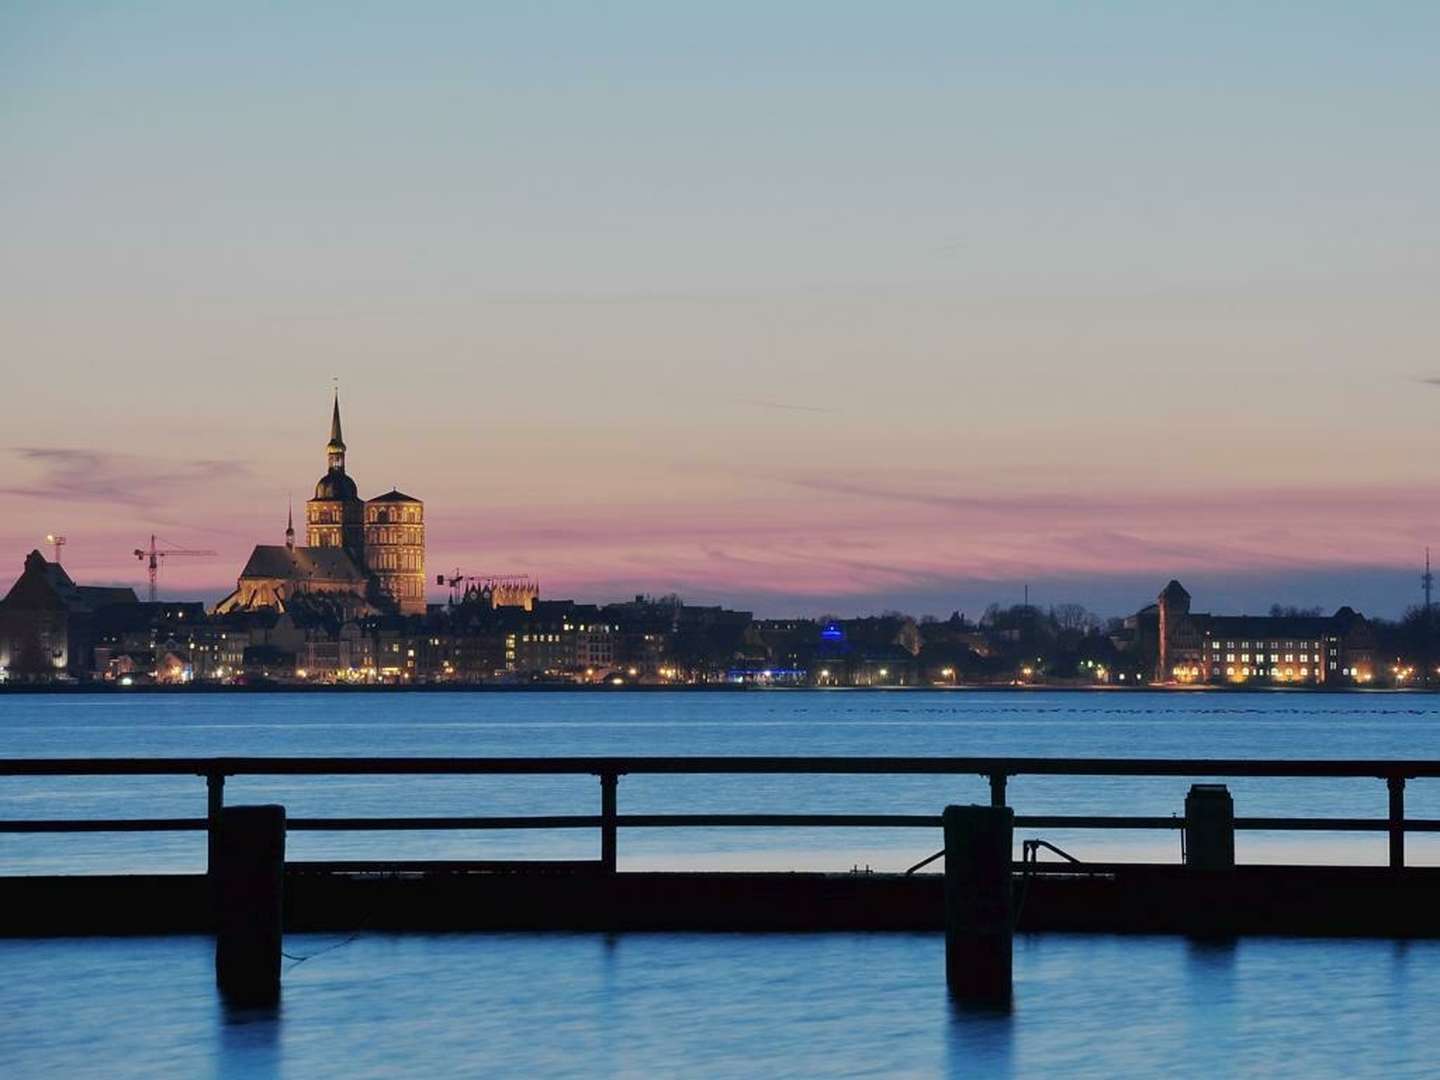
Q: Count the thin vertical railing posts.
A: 4